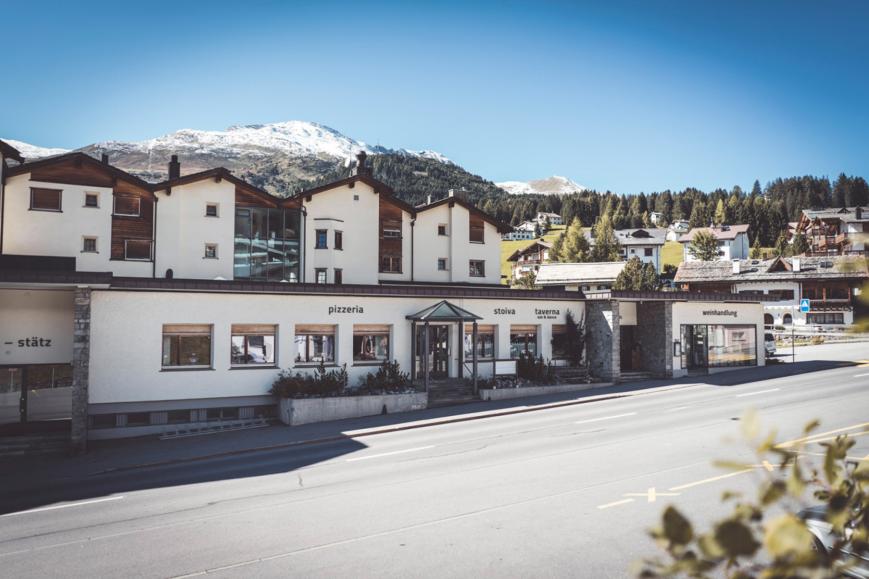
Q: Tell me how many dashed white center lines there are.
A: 5